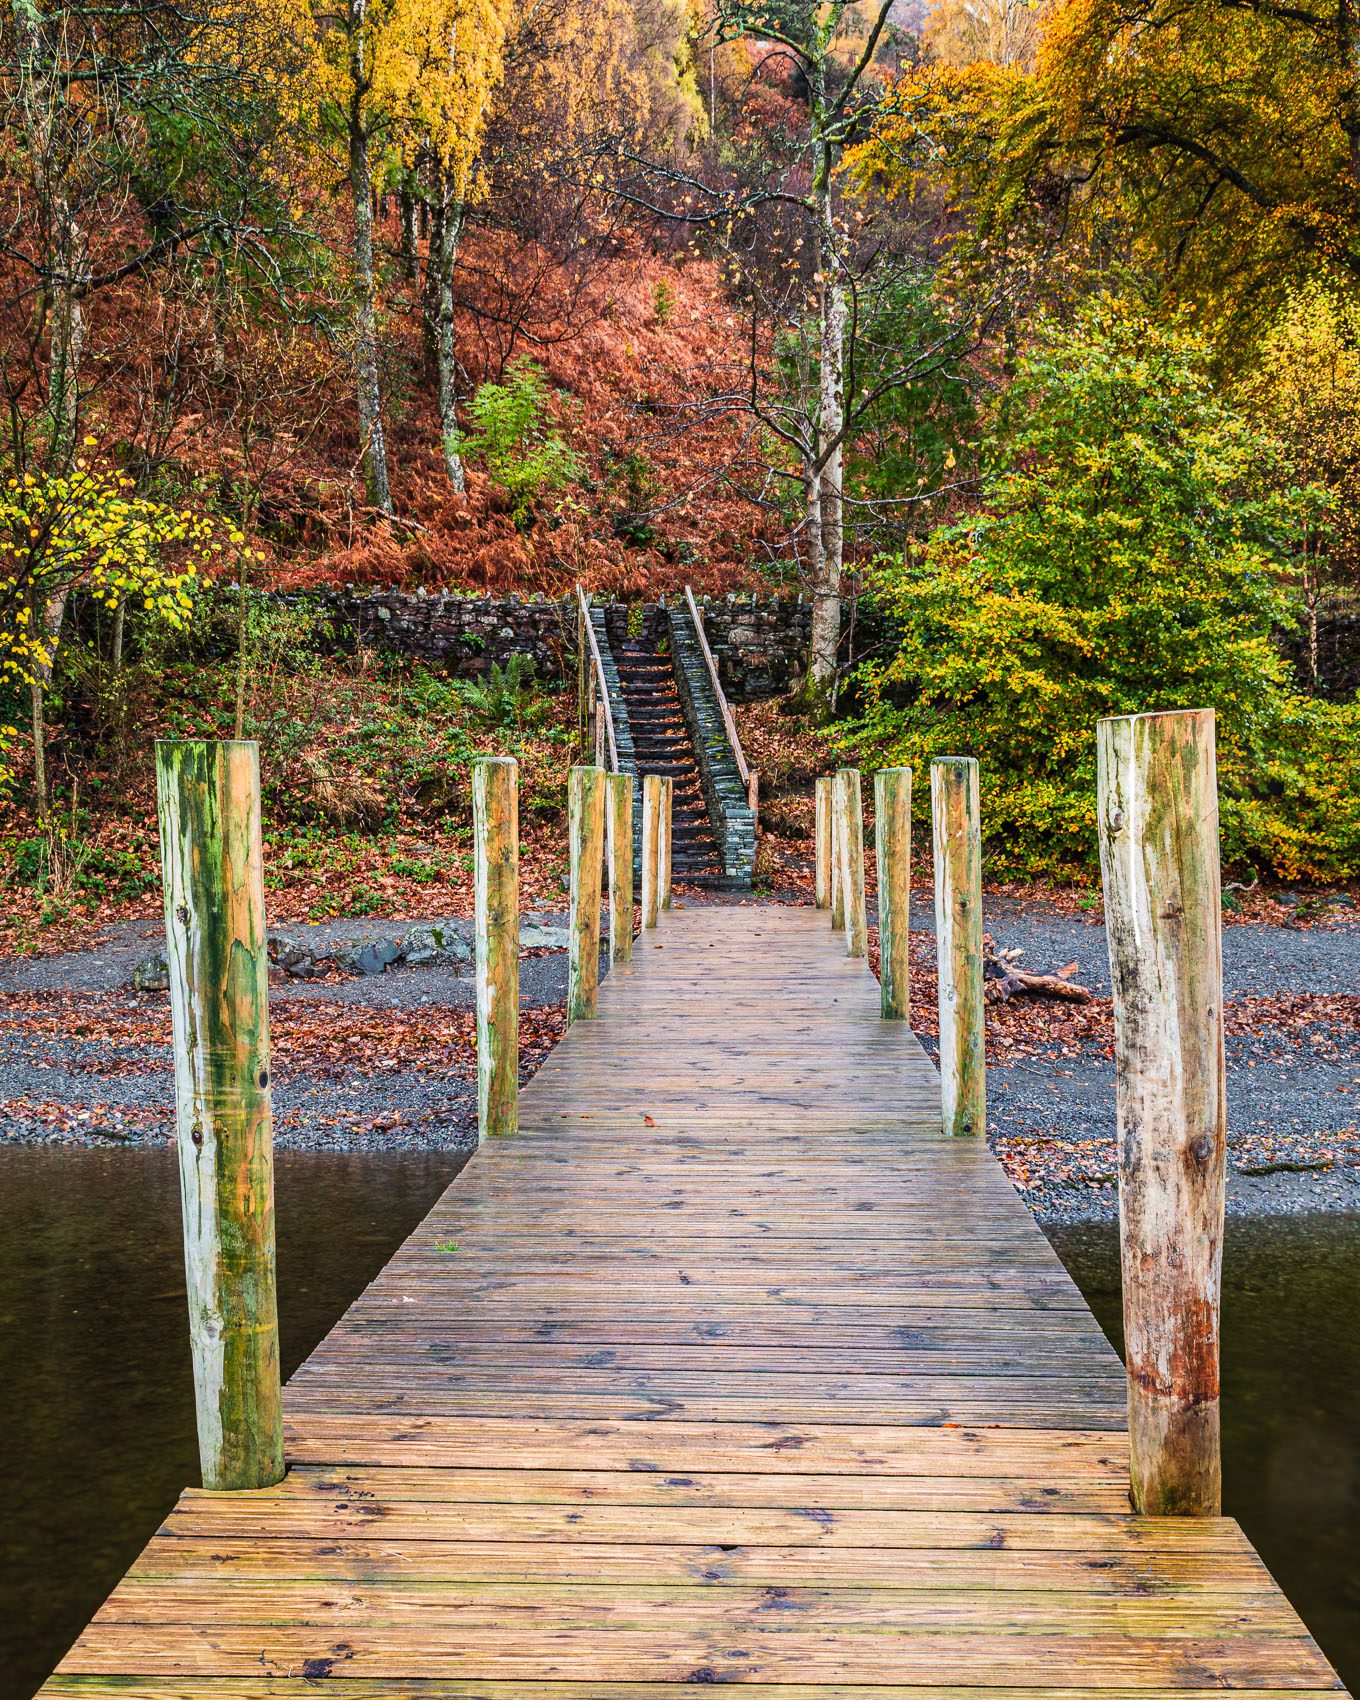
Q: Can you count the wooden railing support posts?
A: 12